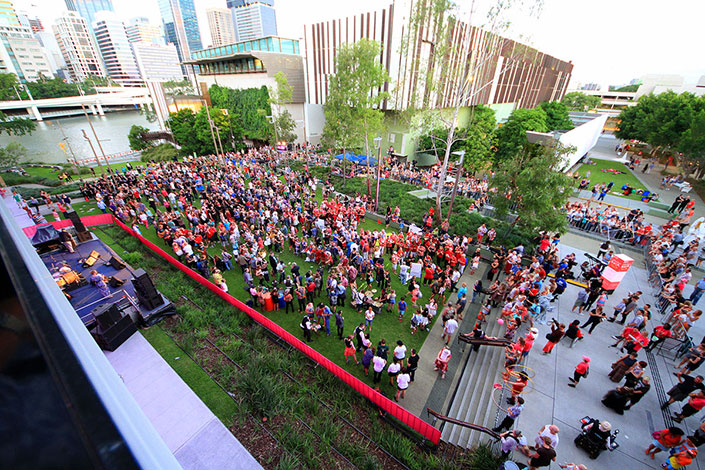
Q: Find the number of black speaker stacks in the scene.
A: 3